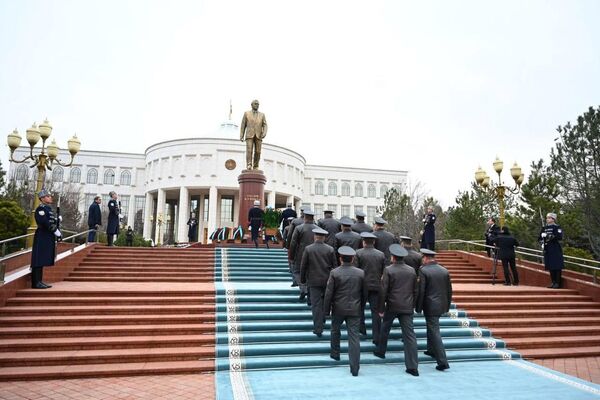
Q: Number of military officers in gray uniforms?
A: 13